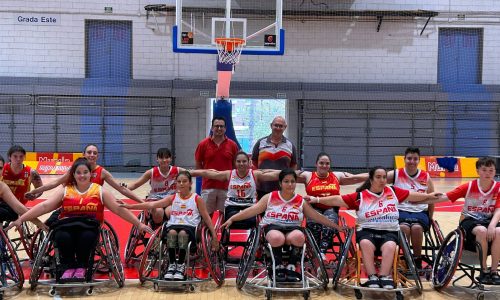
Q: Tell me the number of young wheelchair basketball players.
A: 12